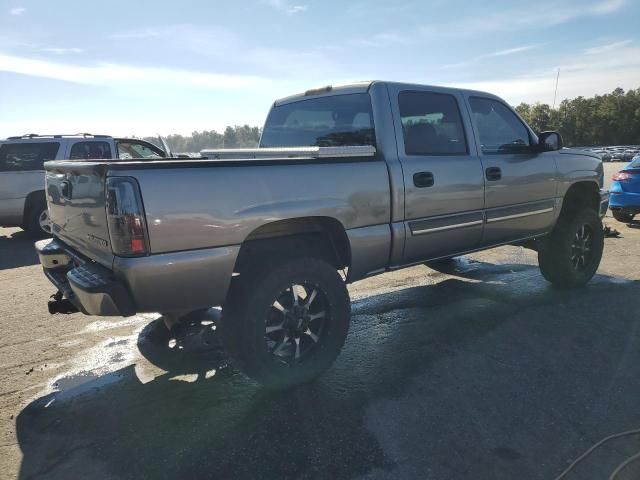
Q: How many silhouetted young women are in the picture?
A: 0